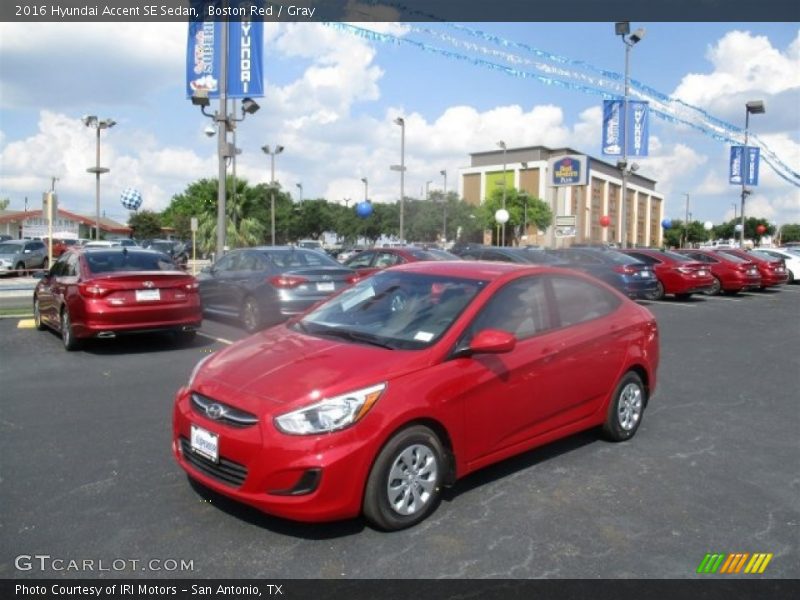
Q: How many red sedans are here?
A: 6